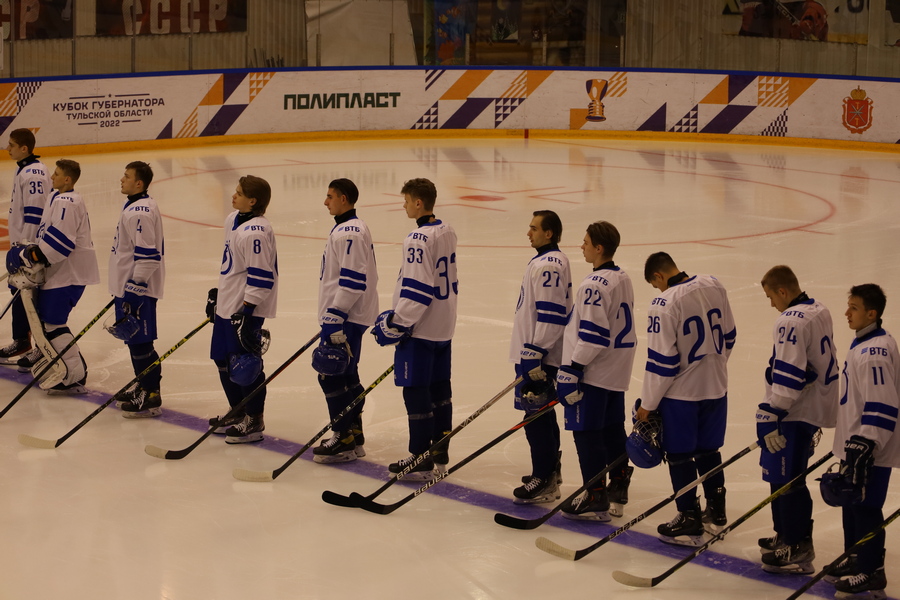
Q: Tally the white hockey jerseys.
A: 11